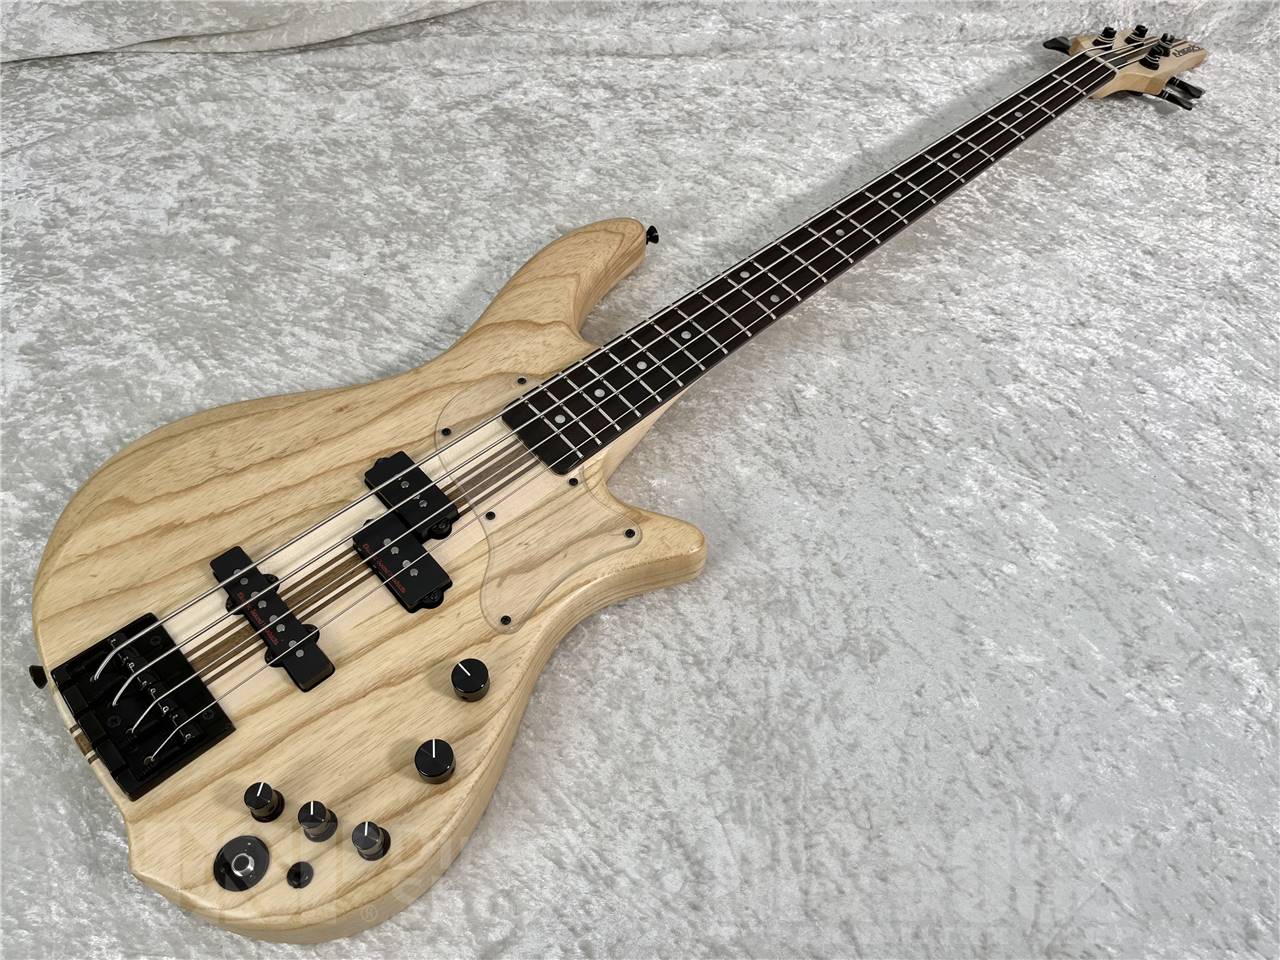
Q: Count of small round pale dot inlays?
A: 10